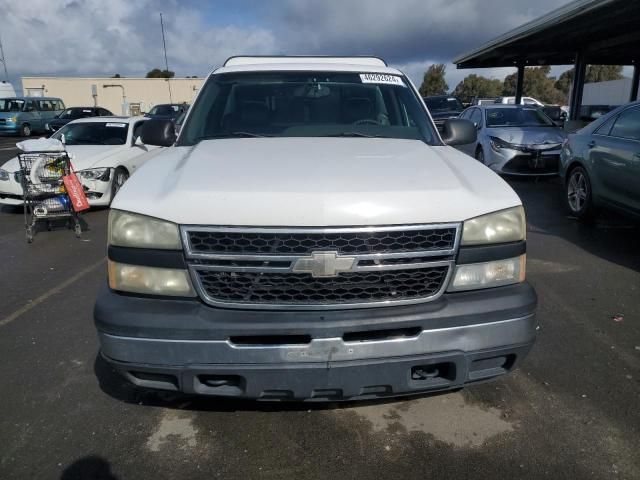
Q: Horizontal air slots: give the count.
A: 2